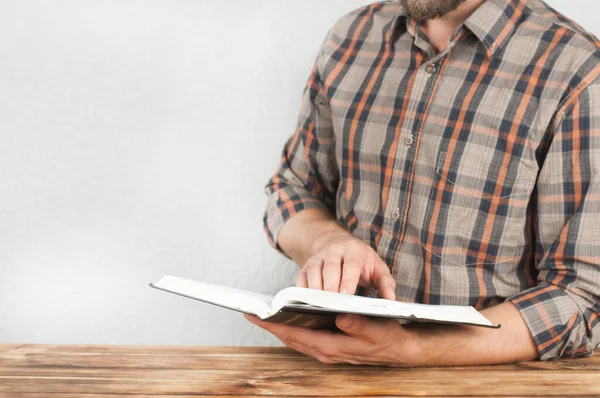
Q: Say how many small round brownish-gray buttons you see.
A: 3